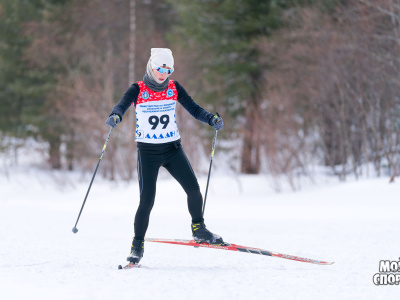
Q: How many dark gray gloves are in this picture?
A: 2